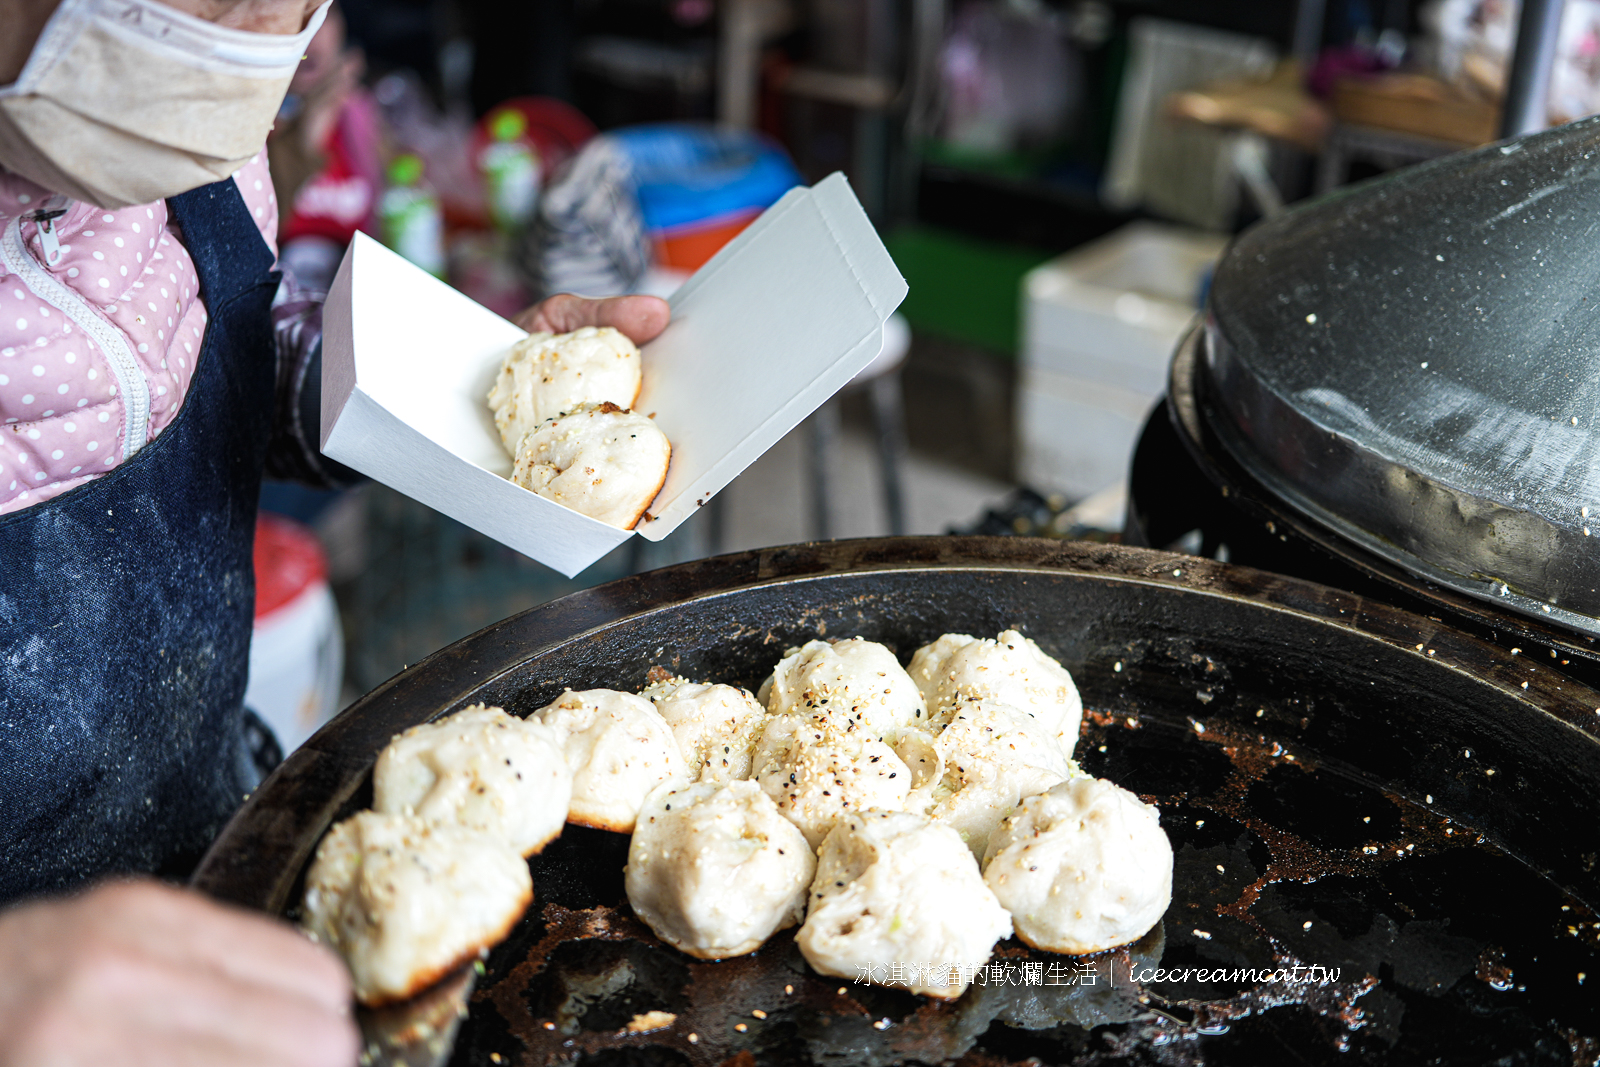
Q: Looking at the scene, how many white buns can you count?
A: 13